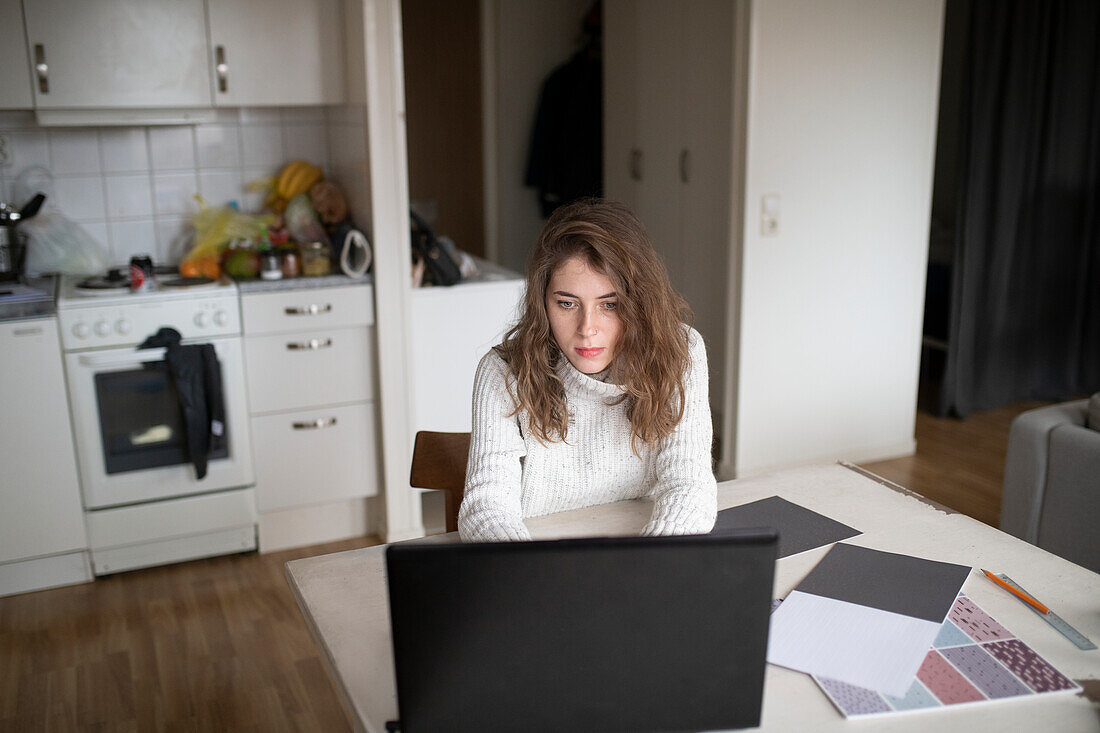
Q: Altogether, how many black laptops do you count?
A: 1